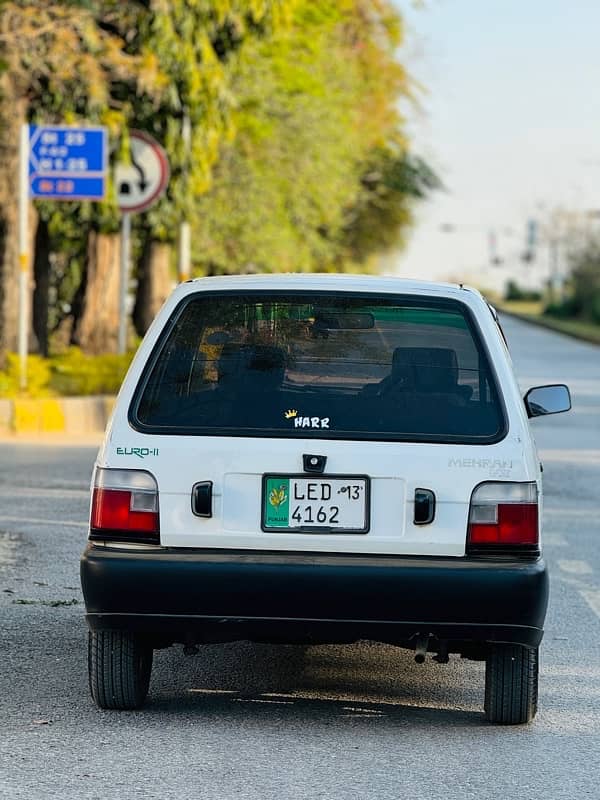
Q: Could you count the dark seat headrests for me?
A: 2